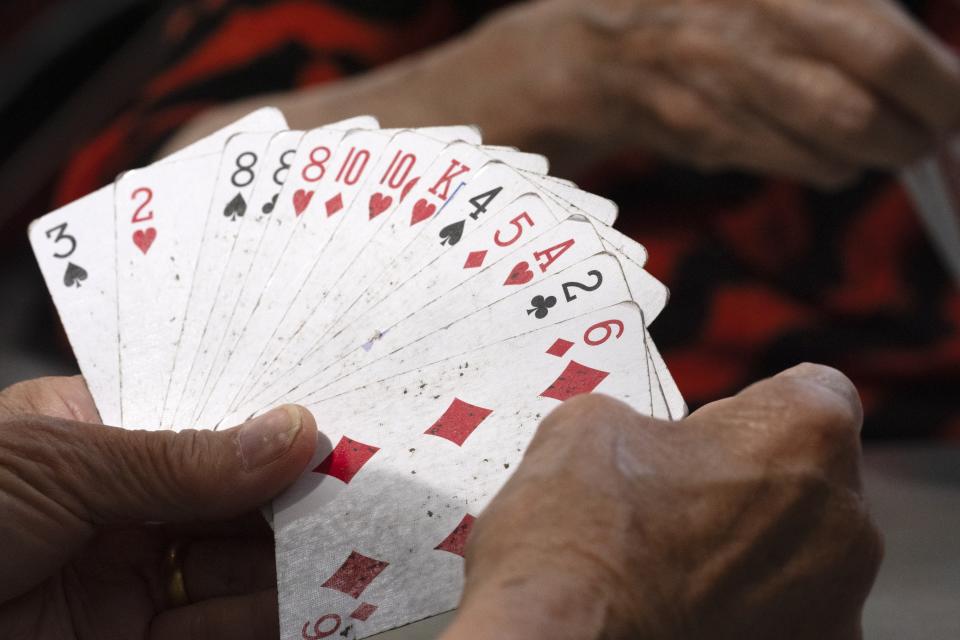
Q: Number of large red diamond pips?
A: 5